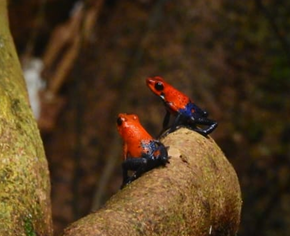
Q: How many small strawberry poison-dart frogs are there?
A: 2